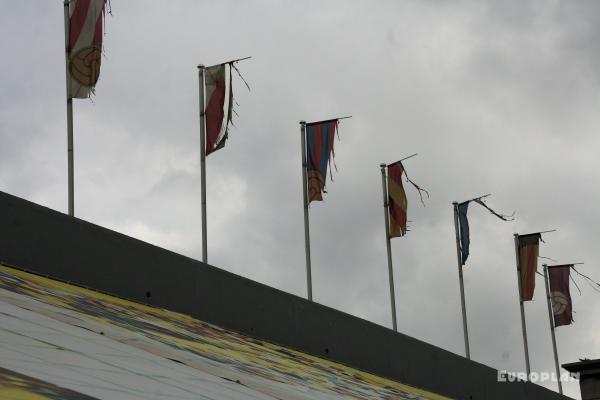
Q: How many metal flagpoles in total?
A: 7